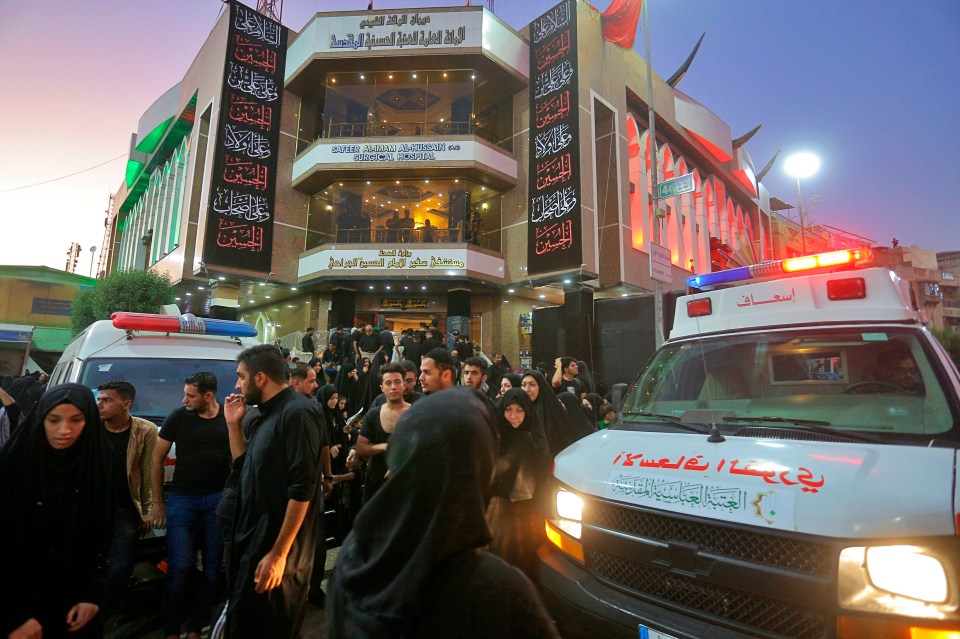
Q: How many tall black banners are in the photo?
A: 2